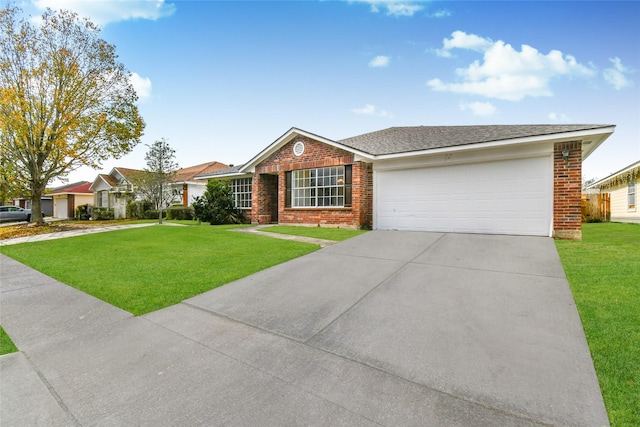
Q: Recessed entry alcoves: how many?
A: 1